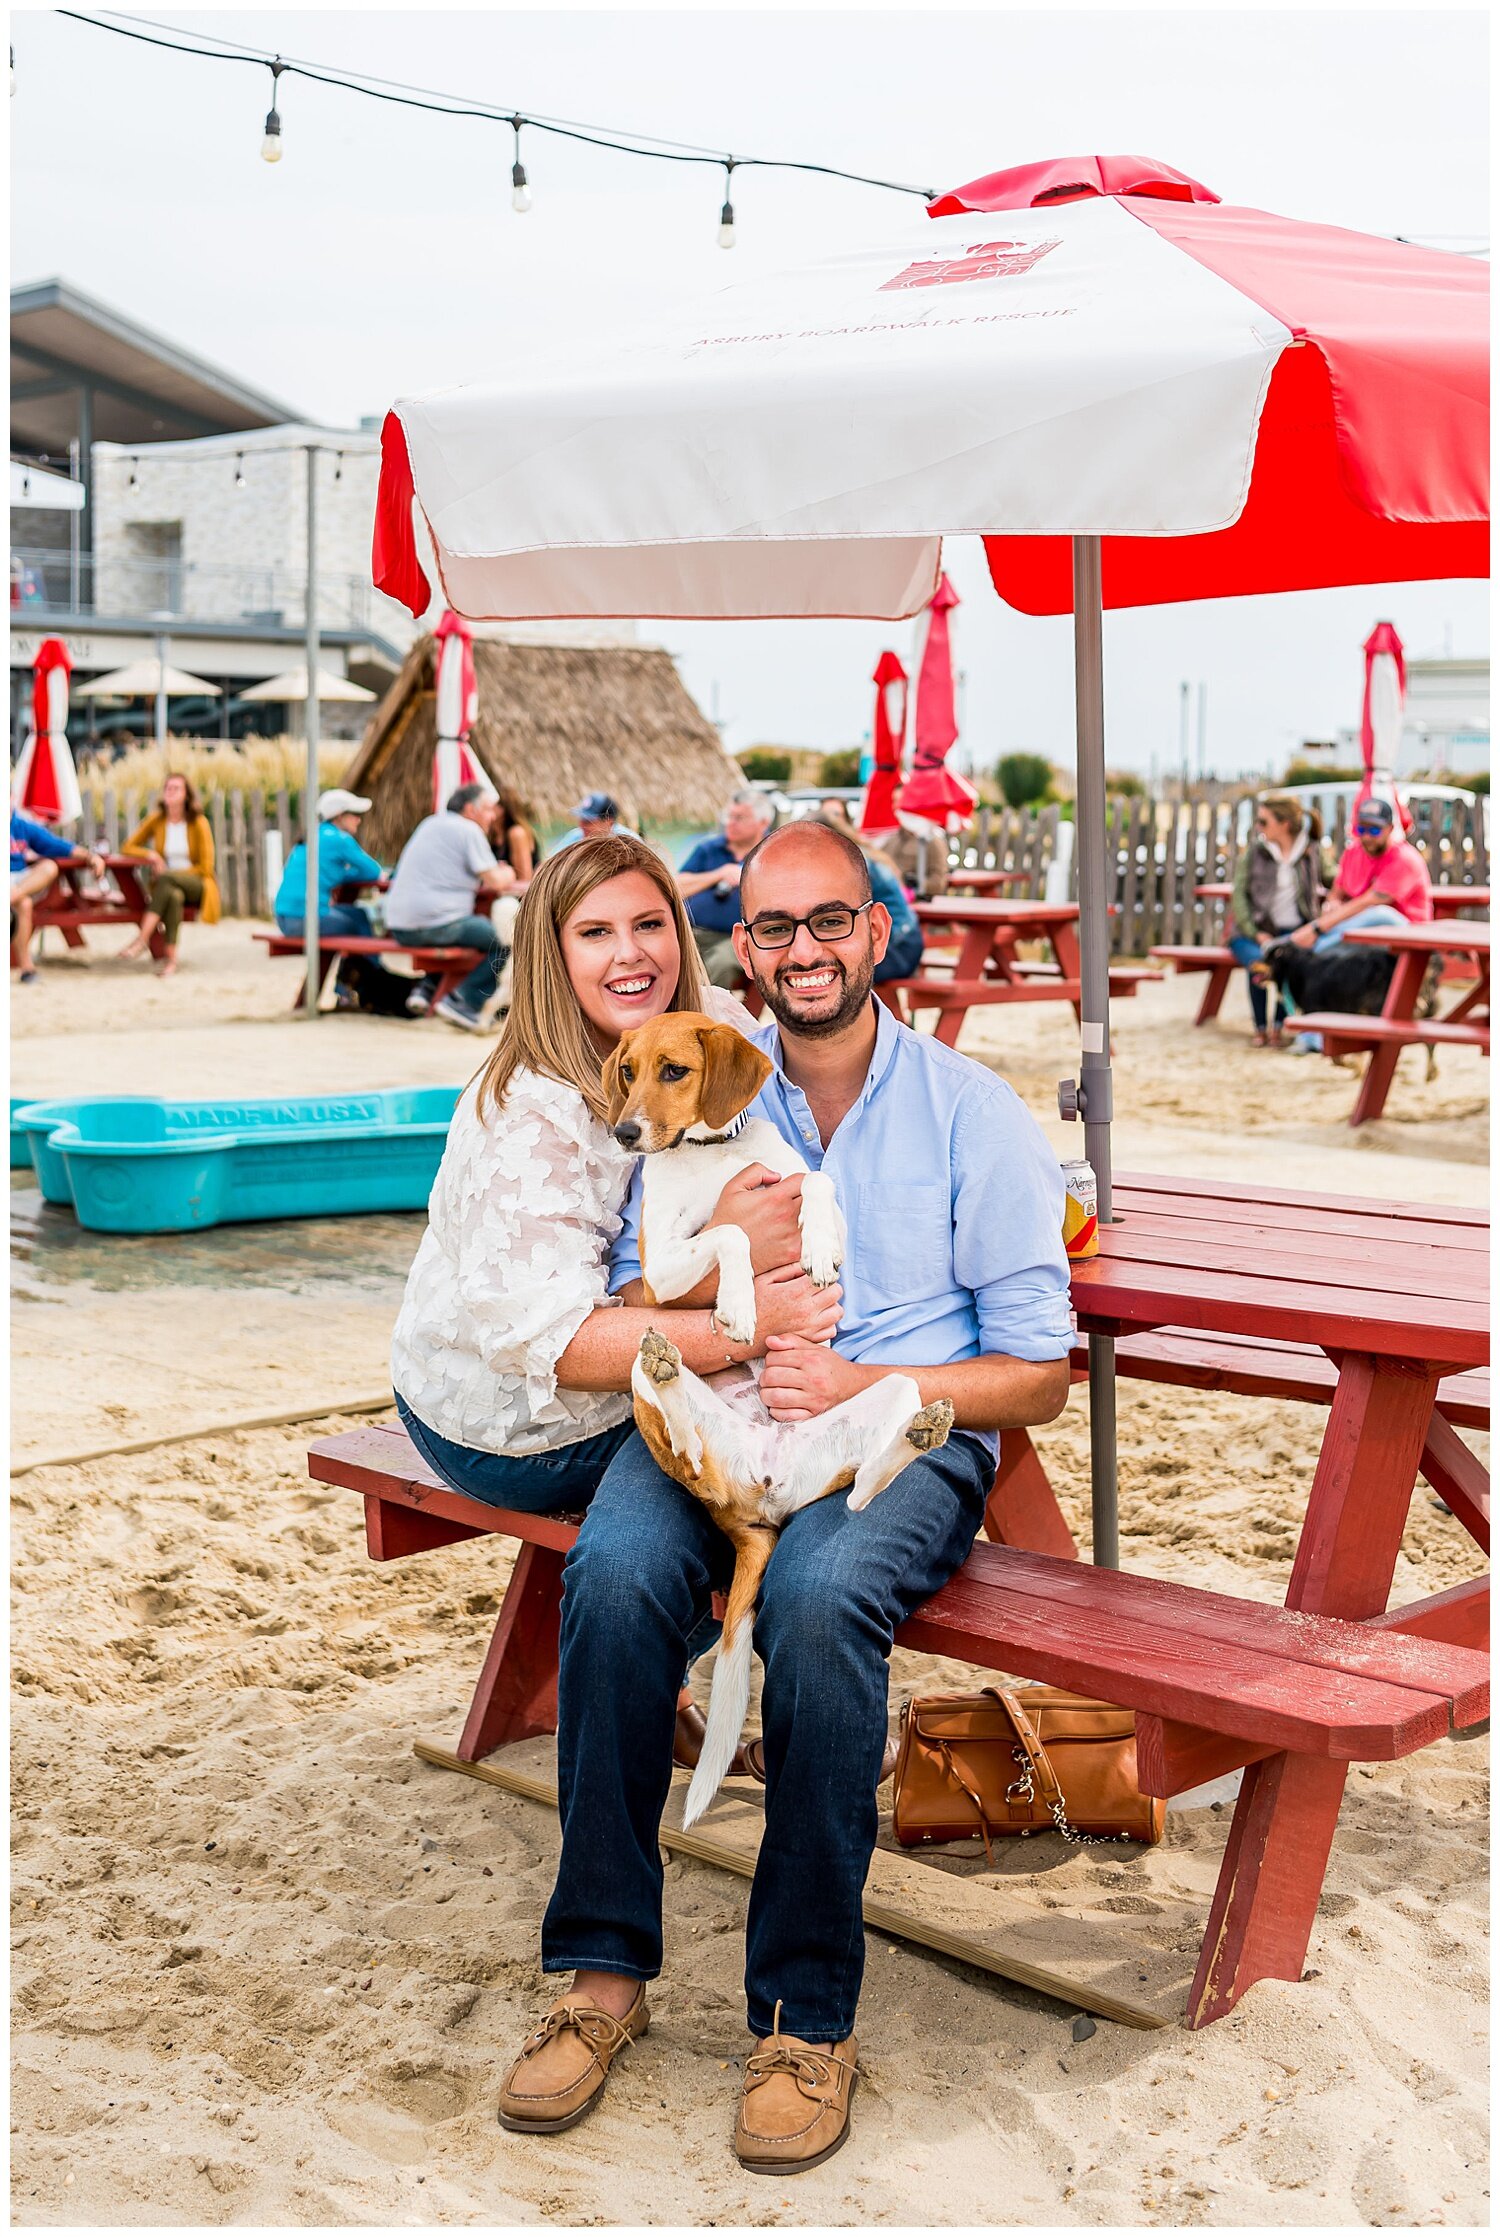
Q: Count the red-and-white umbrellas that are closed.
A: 5